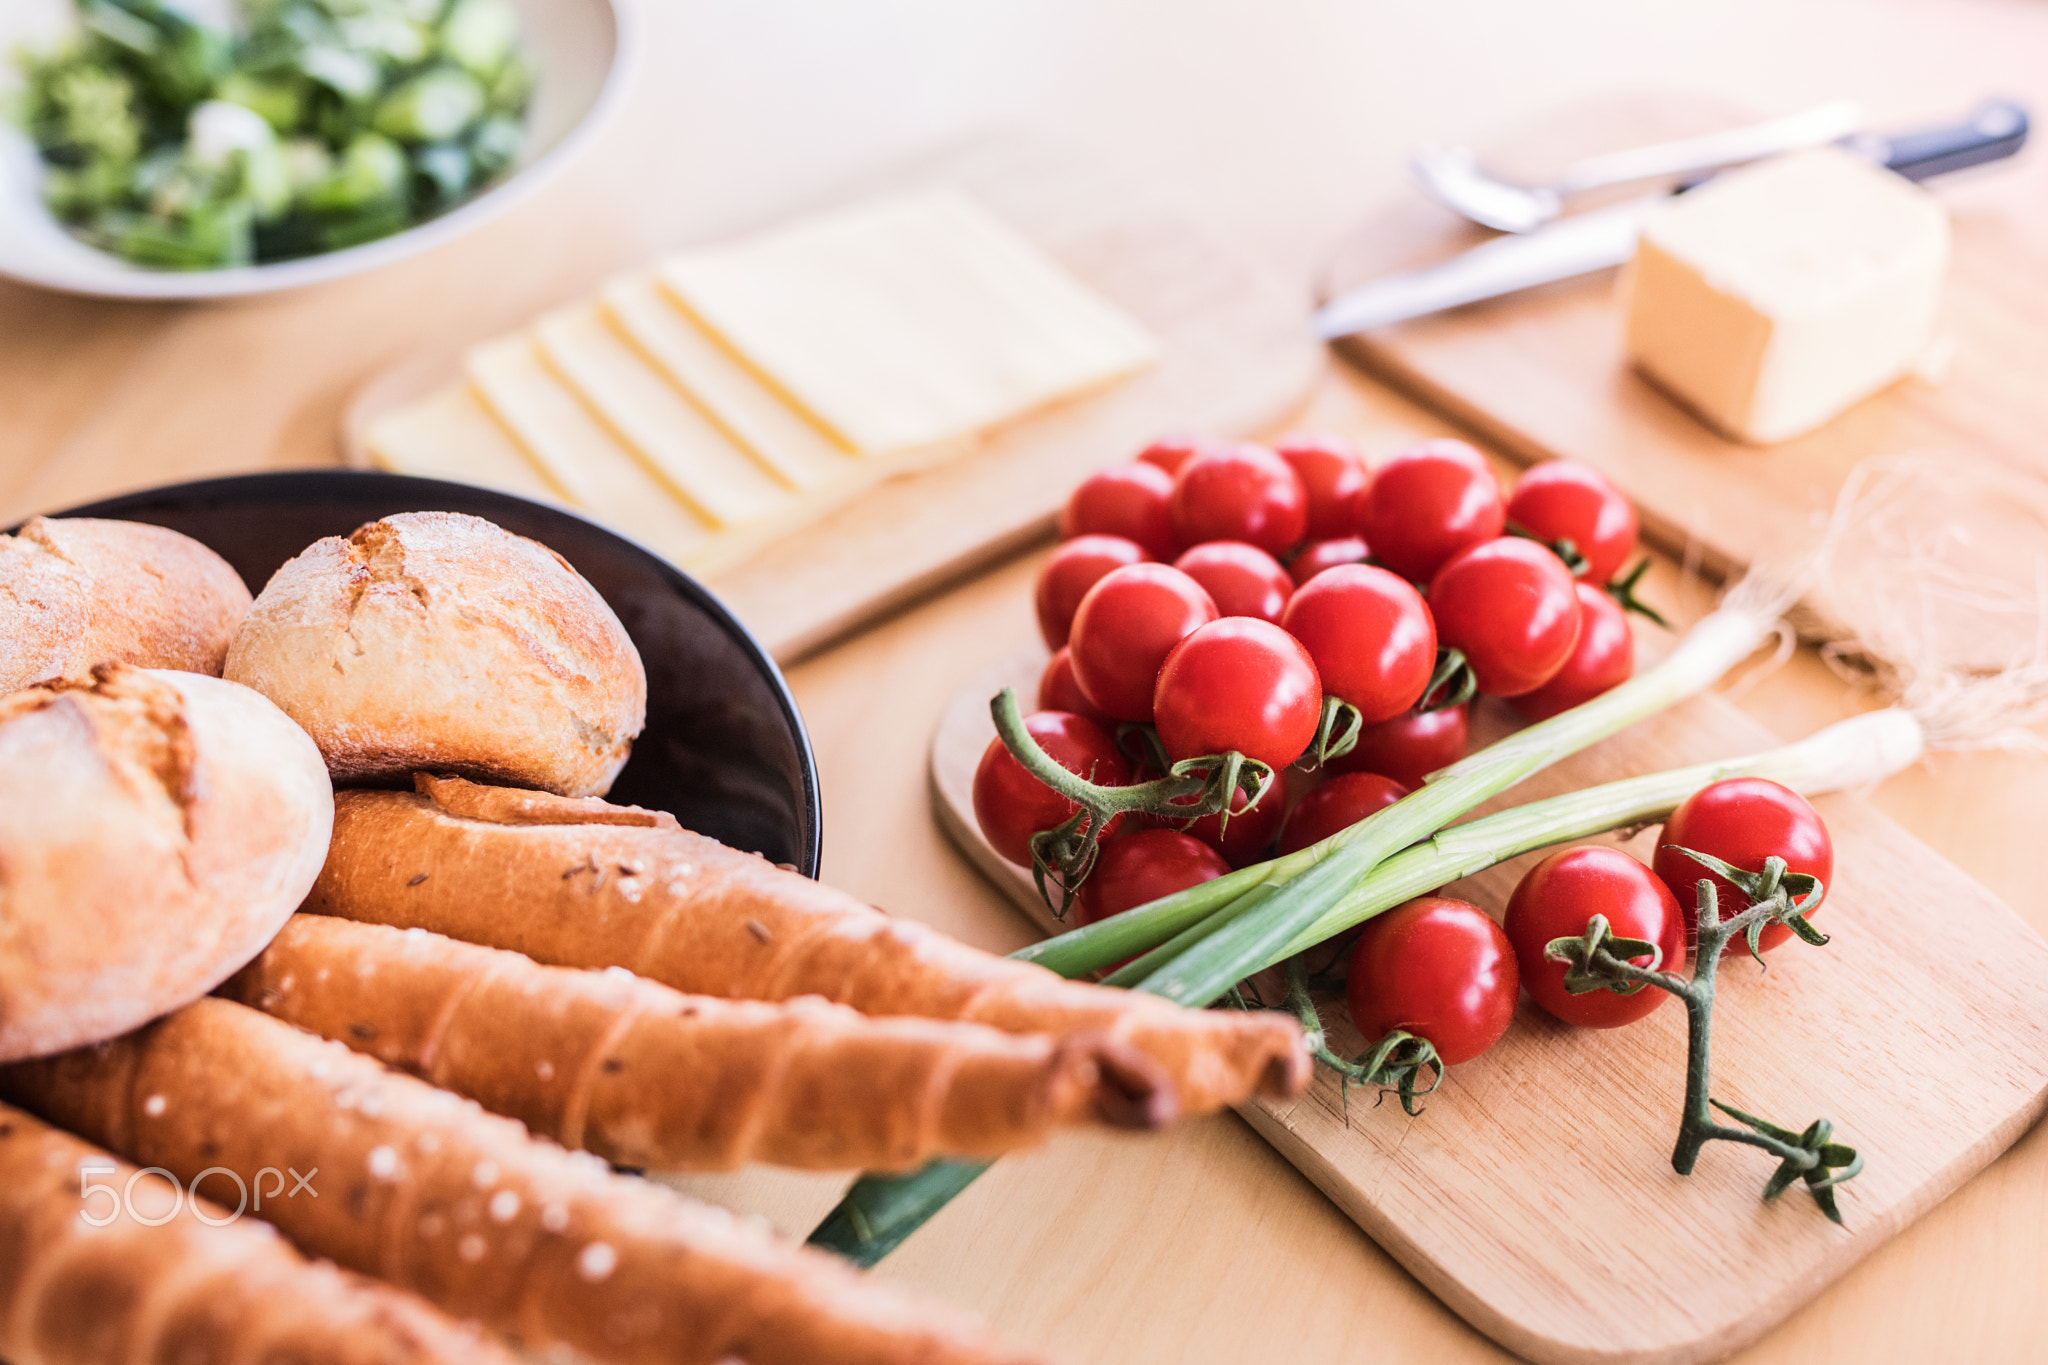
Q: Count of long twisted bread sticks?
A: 4